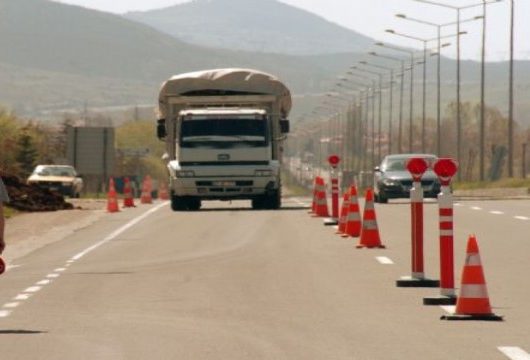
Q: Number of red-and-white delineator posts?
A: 3